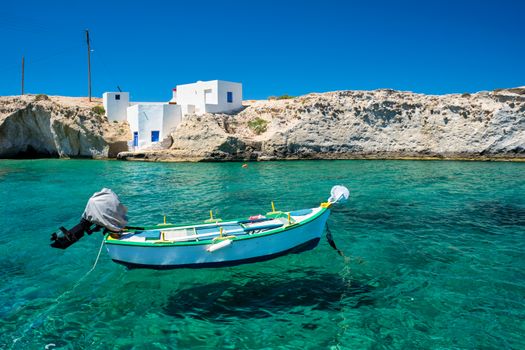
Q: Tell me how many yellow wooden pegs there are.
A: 6